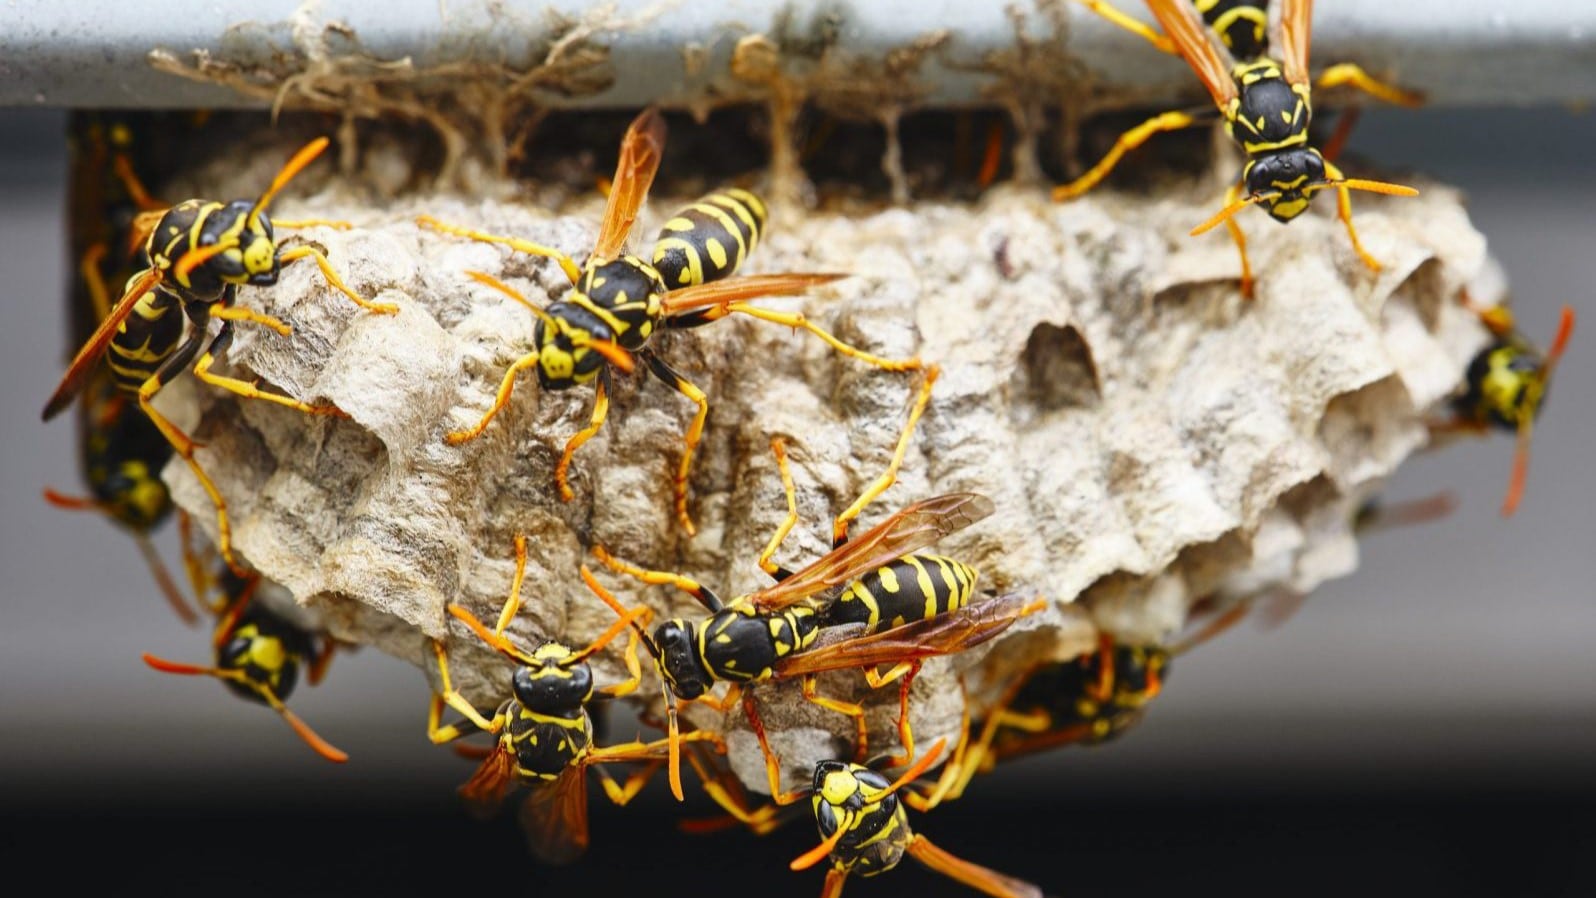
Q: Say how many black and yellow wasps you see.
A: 10